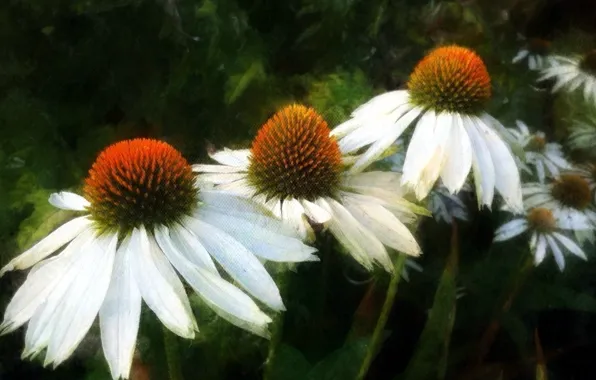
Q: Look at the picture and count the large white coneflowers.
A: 3